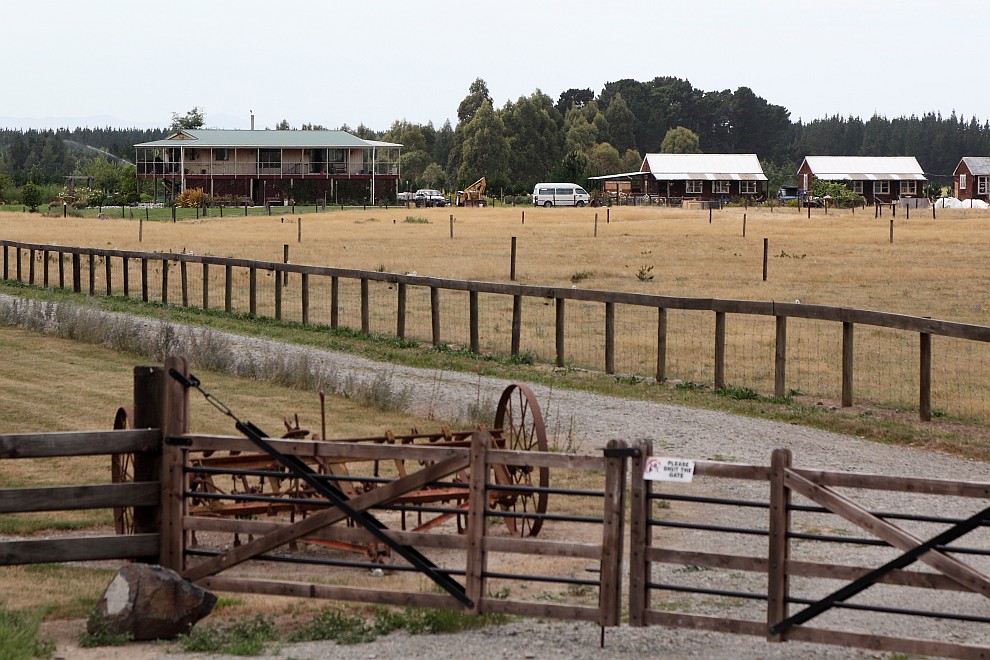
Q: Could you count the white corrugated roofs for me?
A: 2